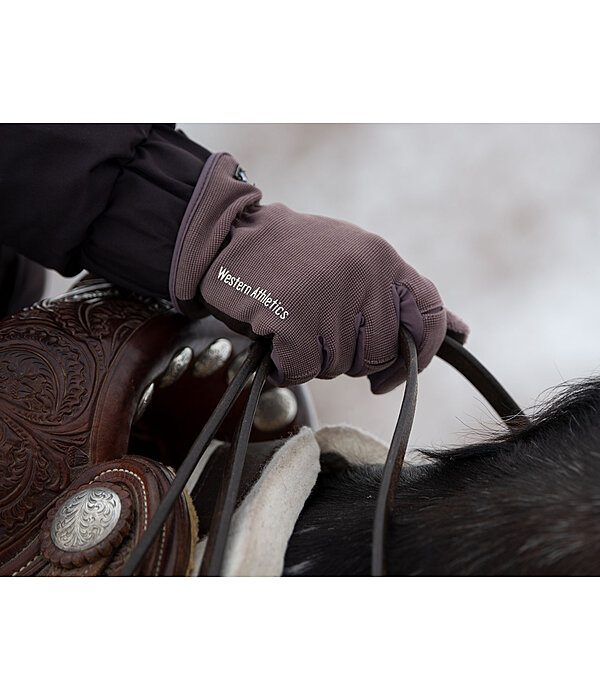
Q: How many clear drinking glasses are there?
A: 0